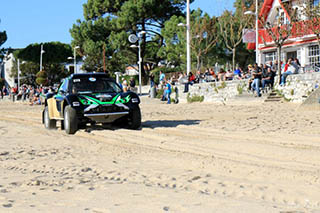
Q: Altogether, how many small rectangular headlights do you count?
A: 2